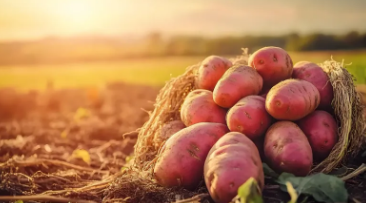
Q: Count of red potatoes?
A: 12